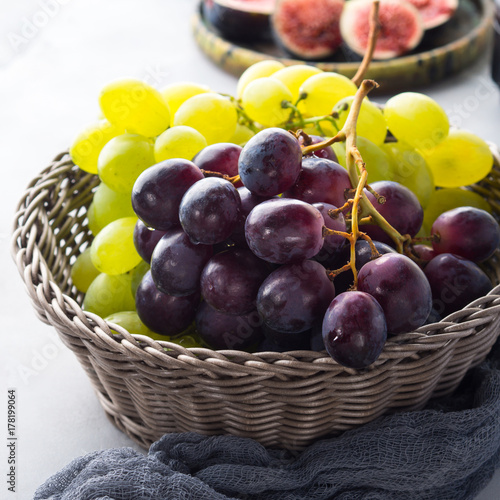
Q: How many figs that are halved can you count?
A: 4